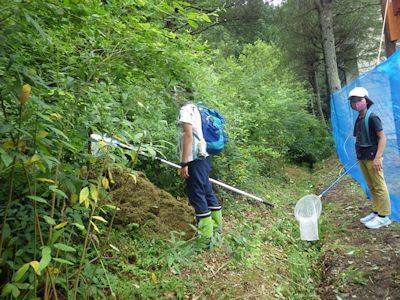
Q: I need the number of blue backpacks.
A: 1